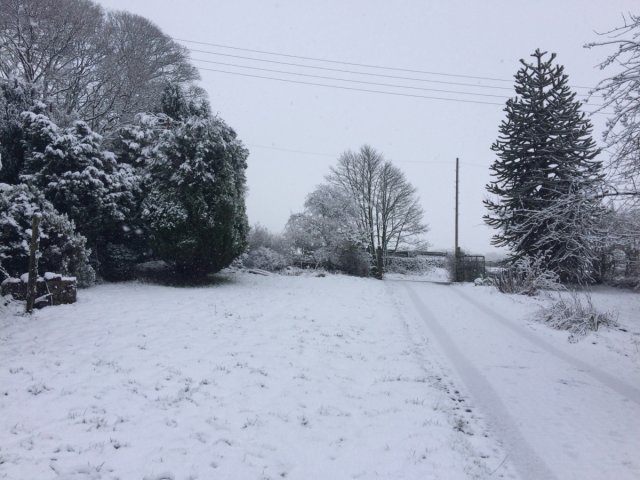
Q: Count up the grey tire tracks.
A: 2